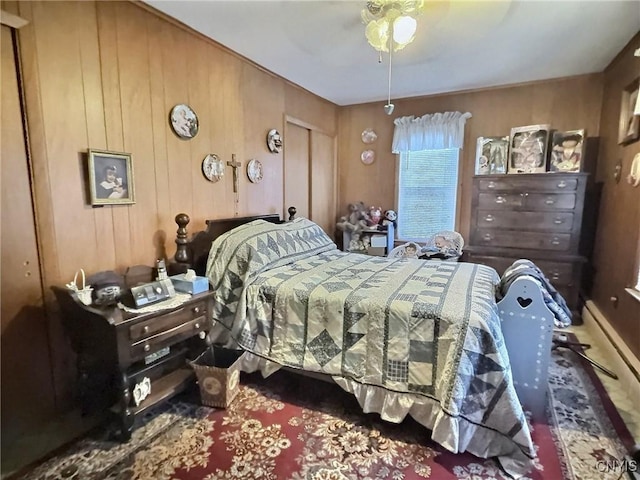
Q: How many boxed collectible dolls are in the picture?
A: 3